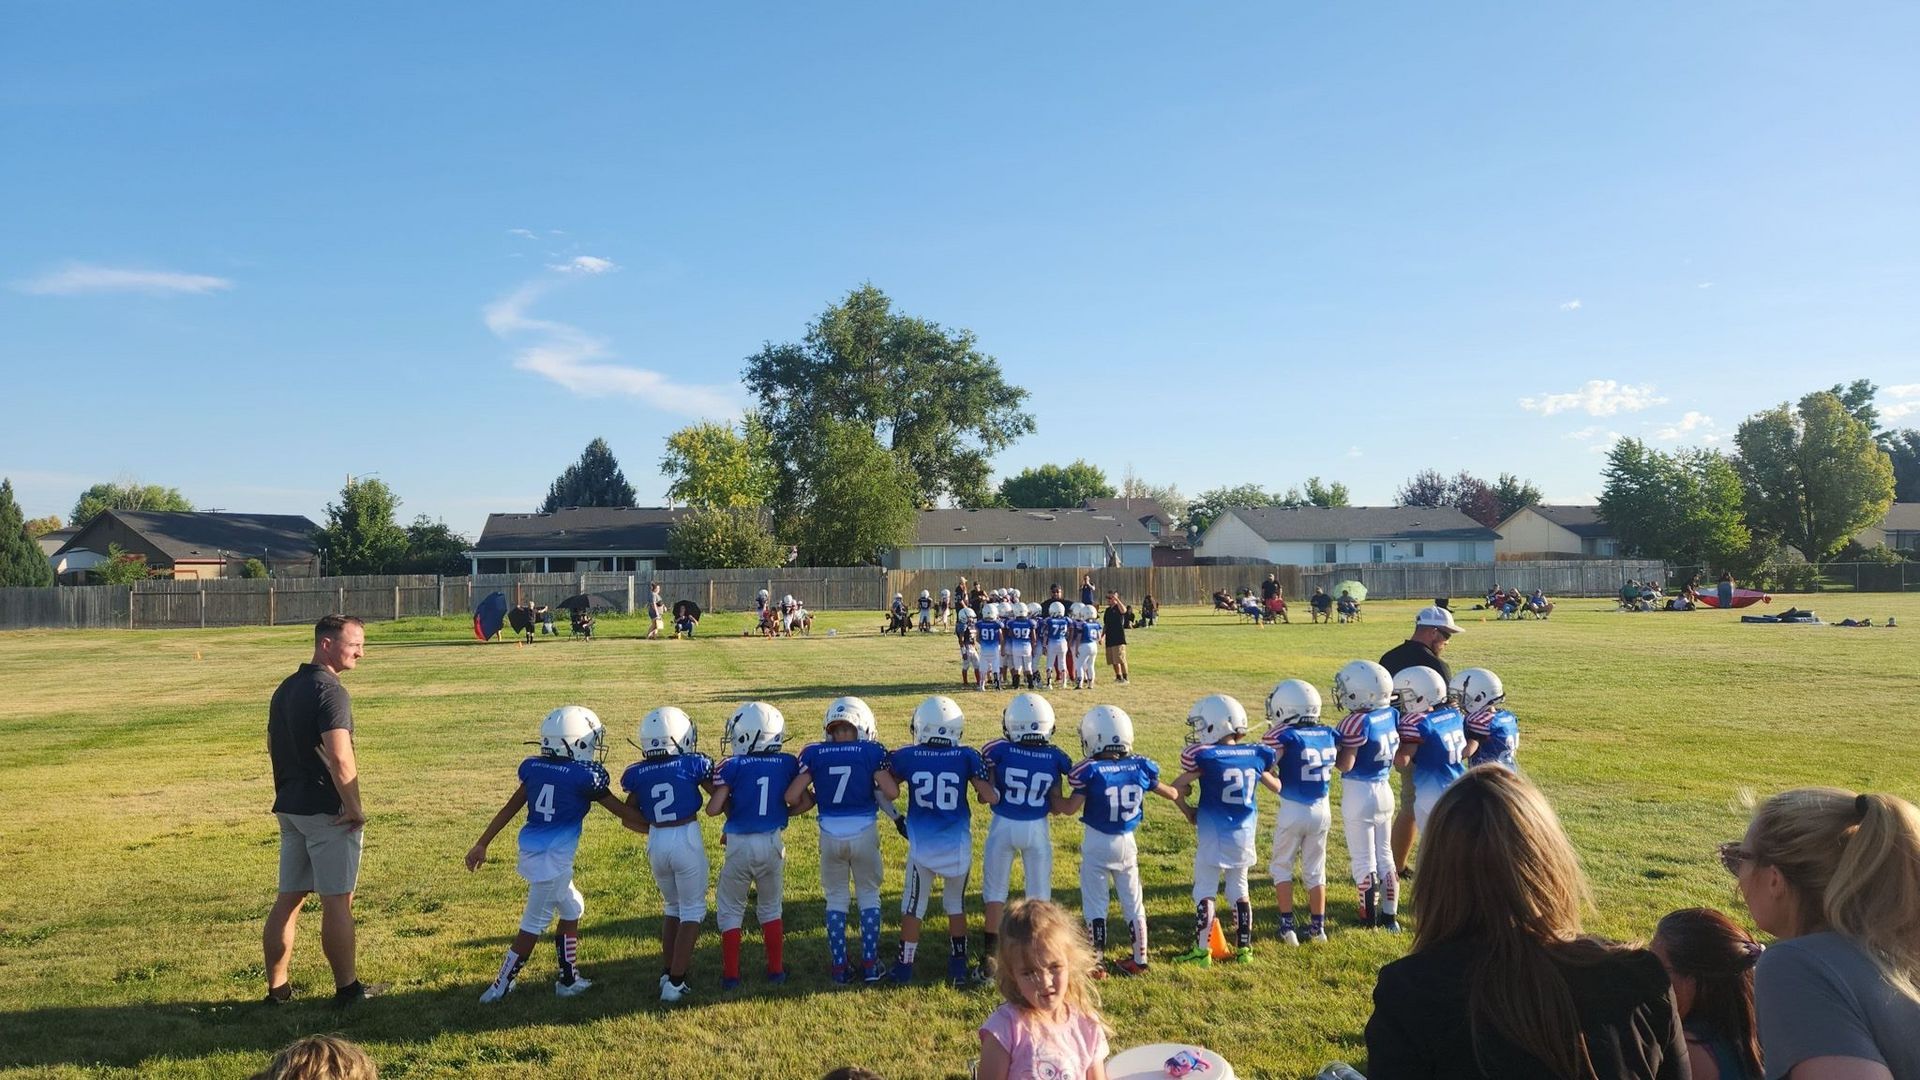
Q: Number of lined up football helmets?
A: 12